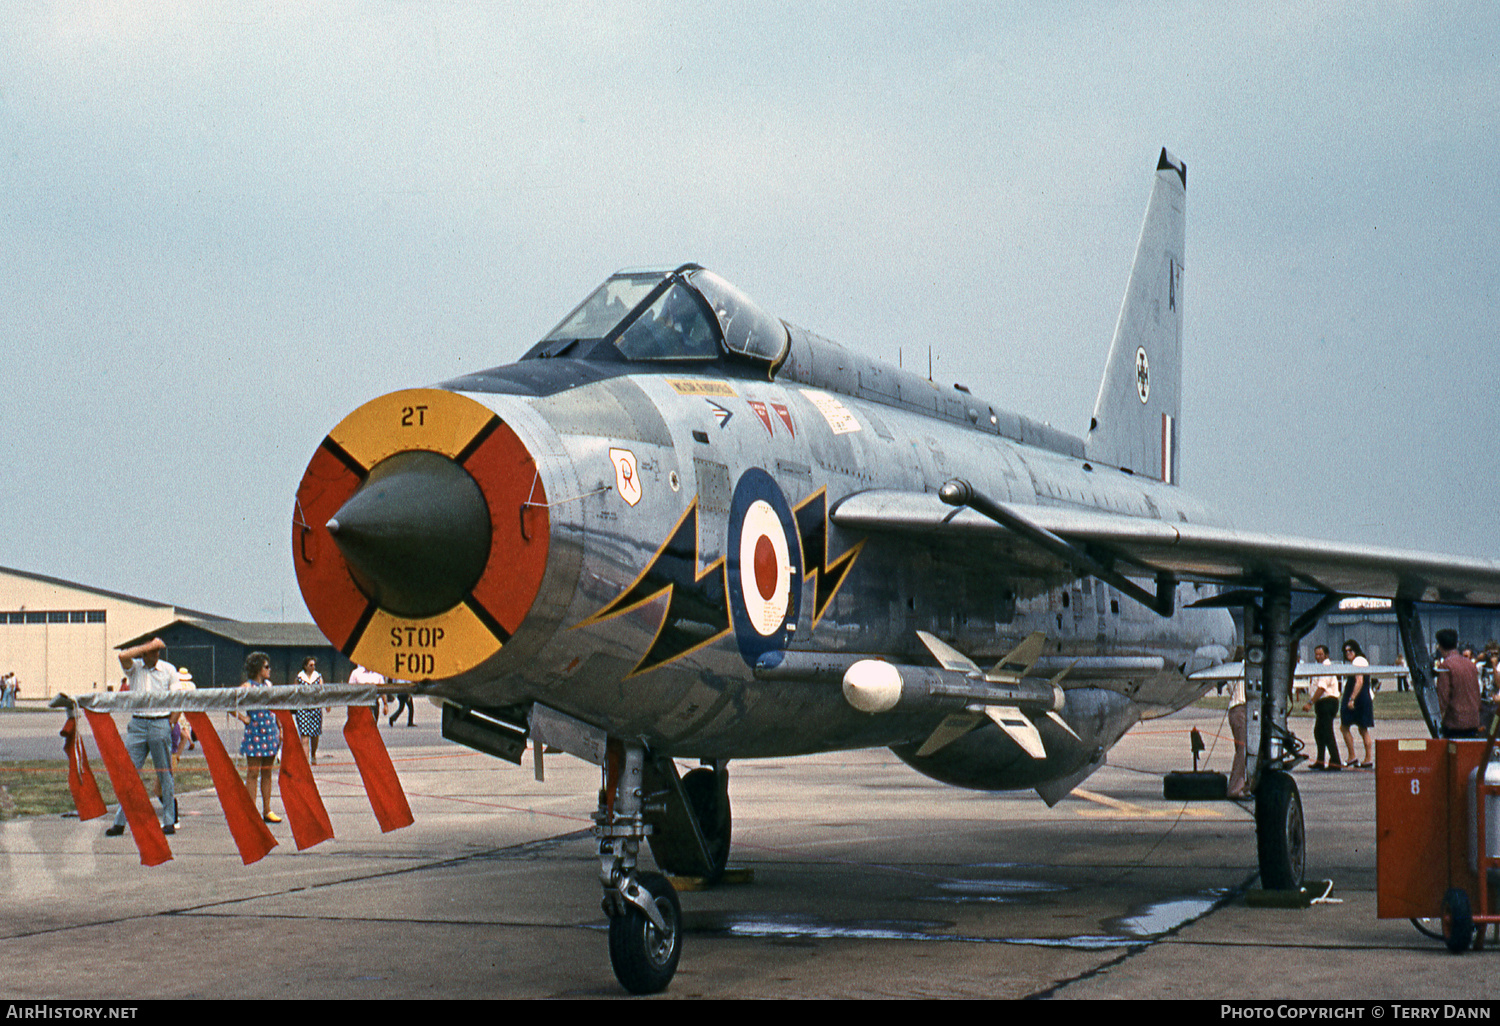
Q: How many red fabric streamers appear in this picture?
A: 5